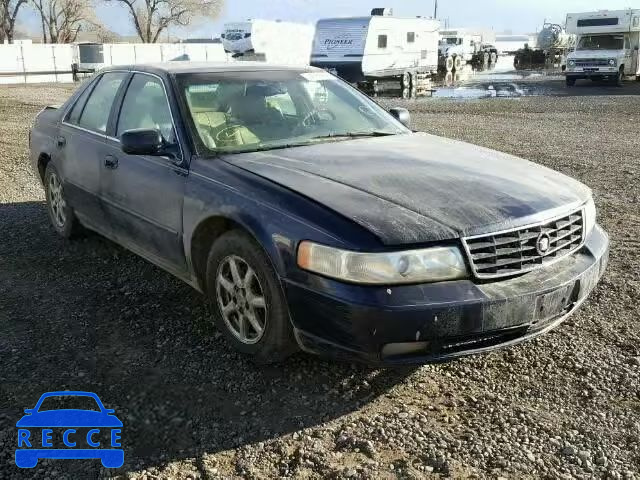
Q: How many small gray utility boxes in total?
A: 1